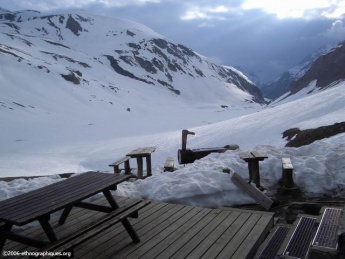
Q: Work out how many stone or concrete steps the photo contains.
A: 3